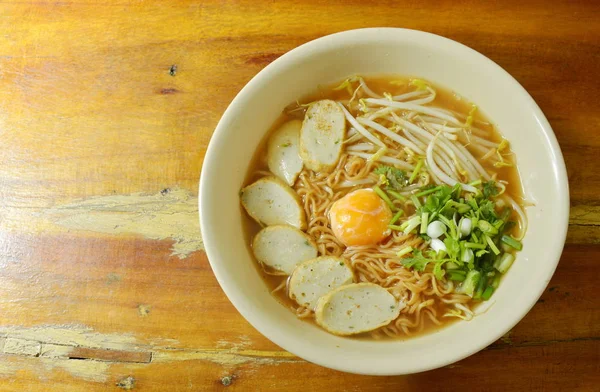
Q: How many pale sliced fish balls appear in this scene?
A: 6